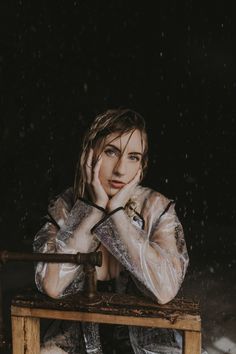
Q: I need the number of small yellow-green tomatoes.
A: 0